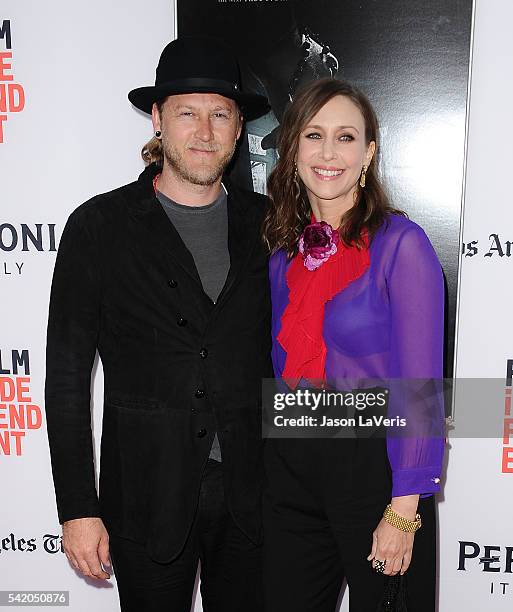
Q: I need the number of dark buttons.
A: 5